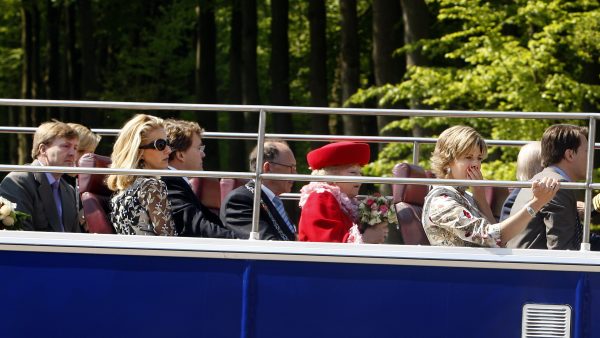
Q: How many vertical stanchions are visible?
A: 3